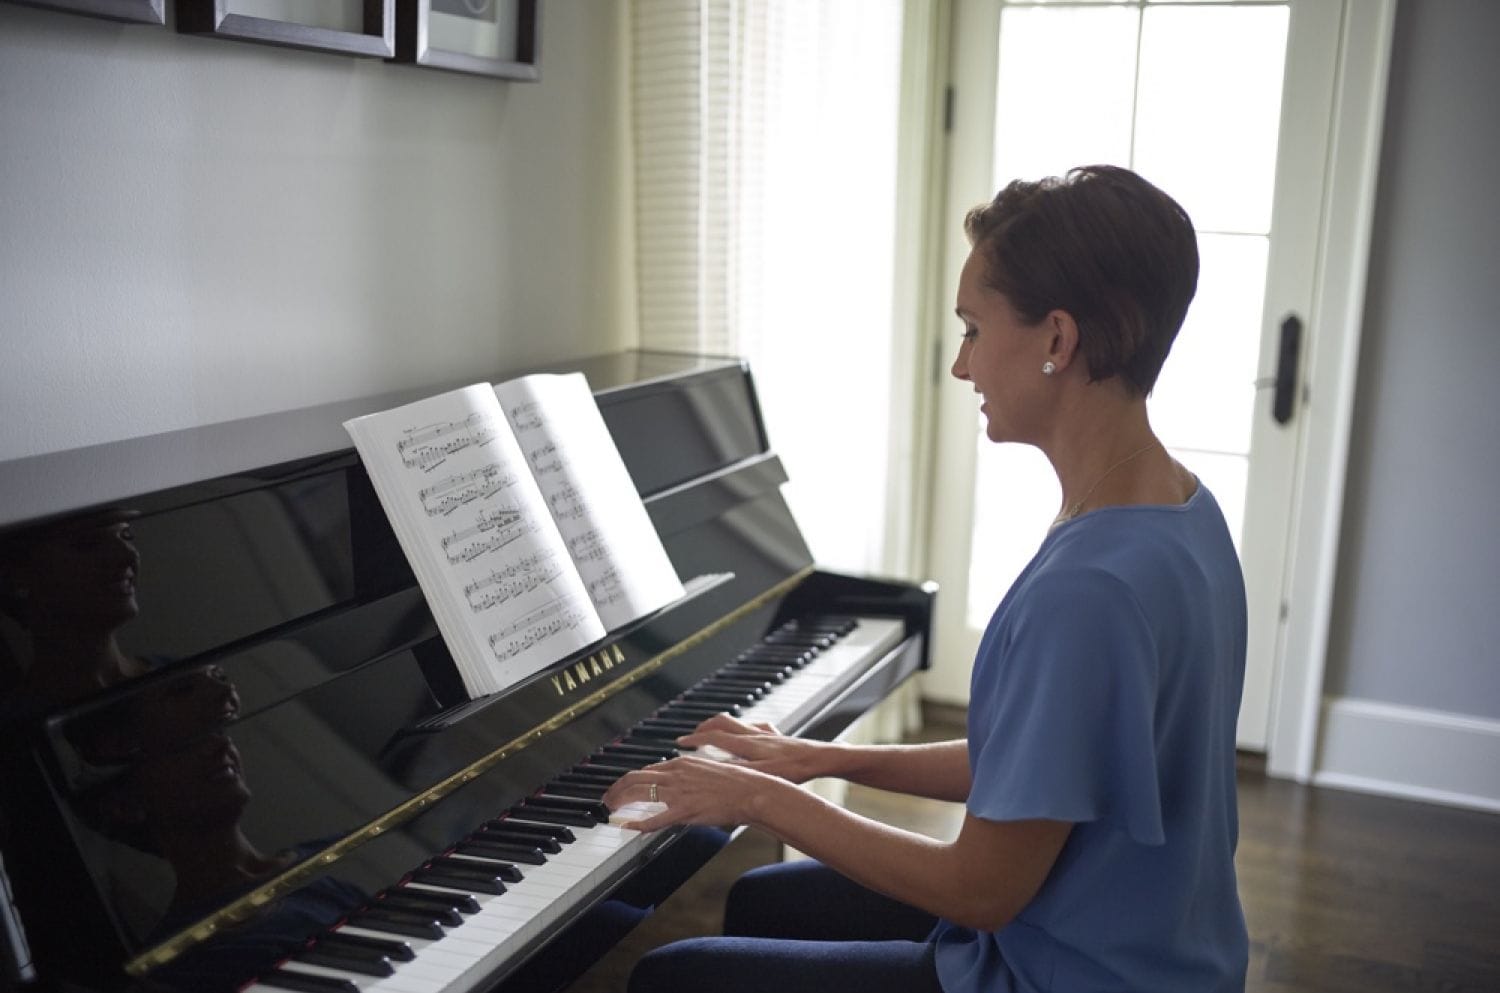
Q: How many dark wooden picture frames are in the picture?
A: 3